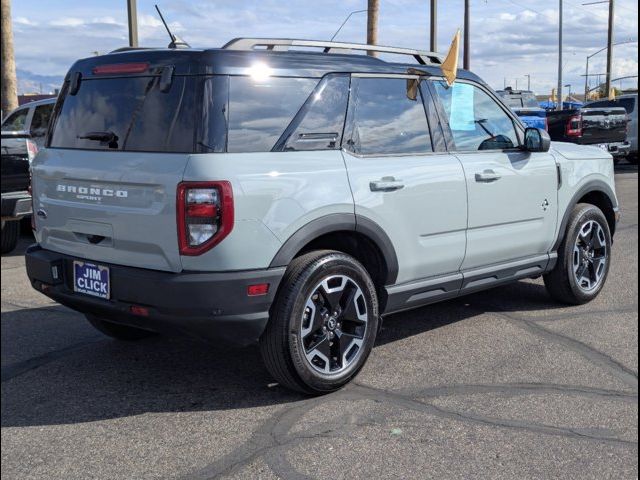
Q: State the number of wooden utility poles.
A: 2